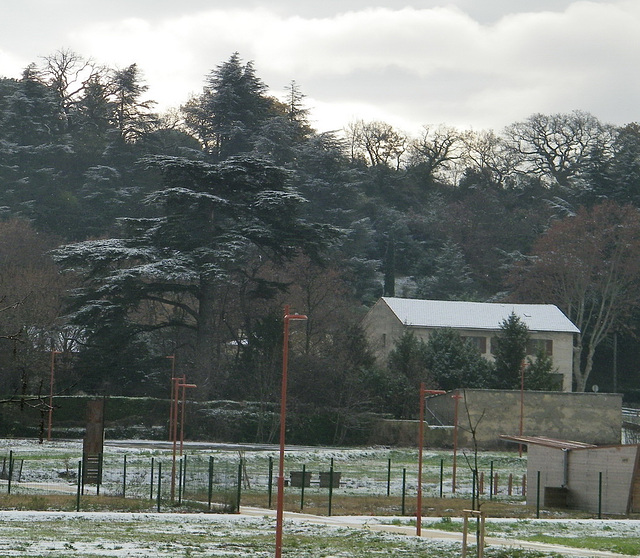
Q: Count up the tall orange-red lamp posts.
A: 8